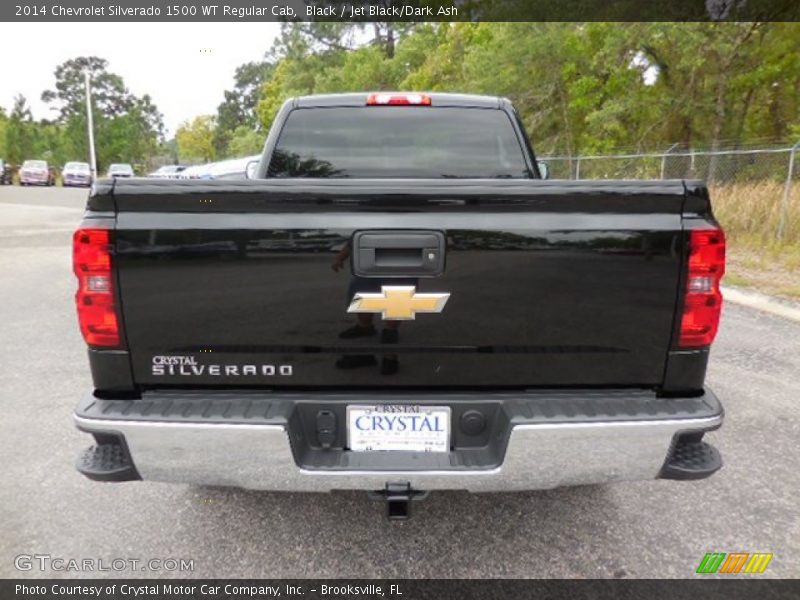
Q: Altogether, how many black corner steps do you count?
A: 2